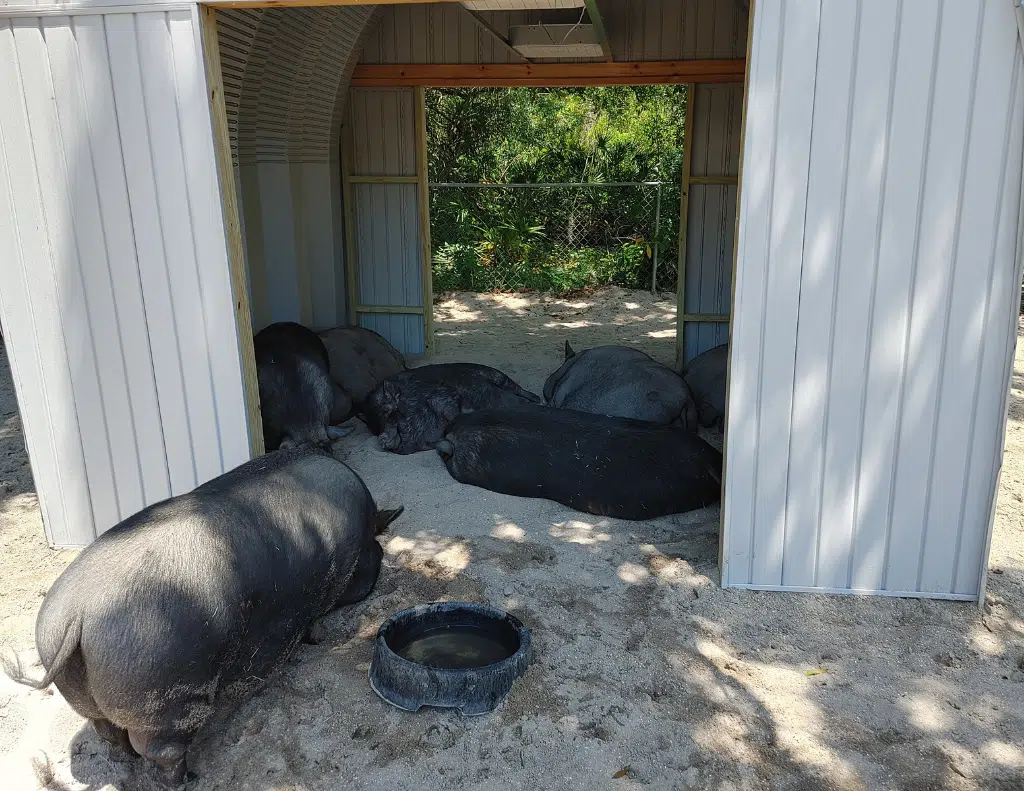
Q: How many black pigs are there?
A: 7